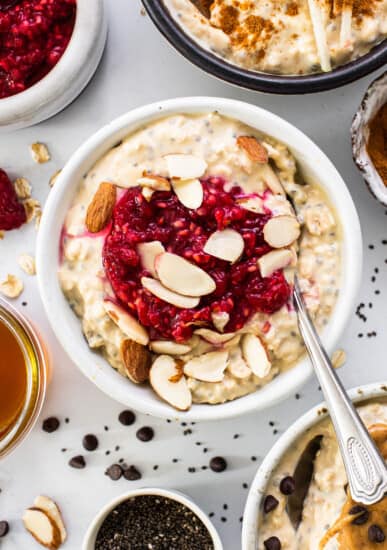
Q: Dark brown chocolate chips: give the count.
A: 14